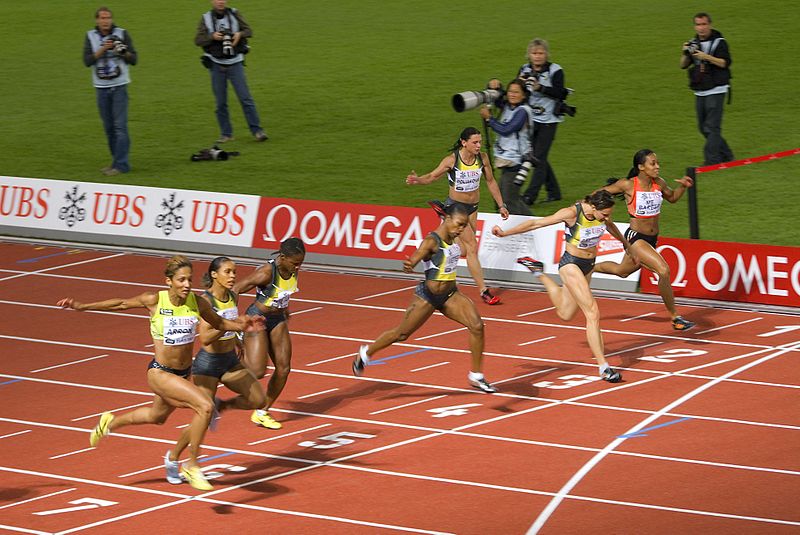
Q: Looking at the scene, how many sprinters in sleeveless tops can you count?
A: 7